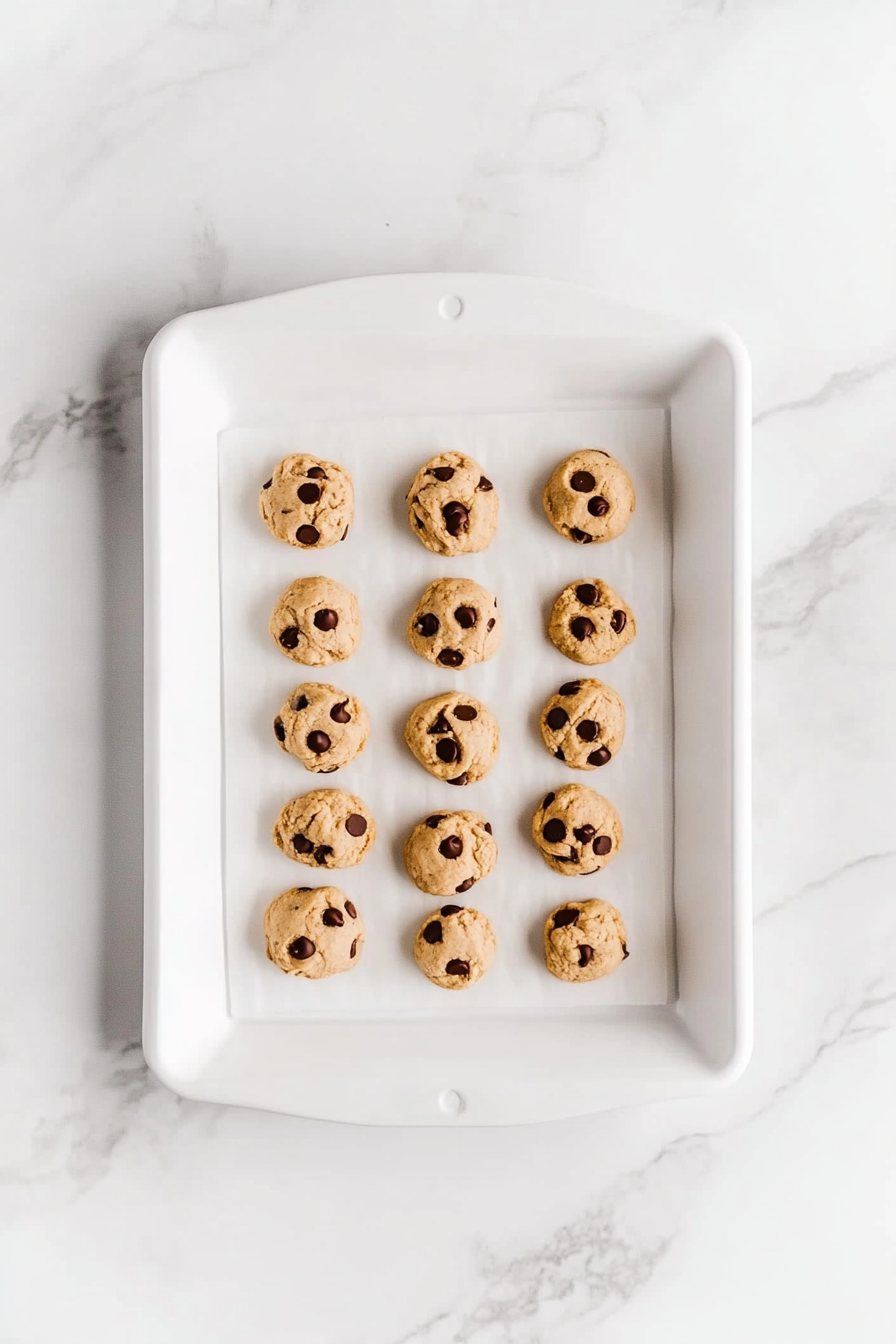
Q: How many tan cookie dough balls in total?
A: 15